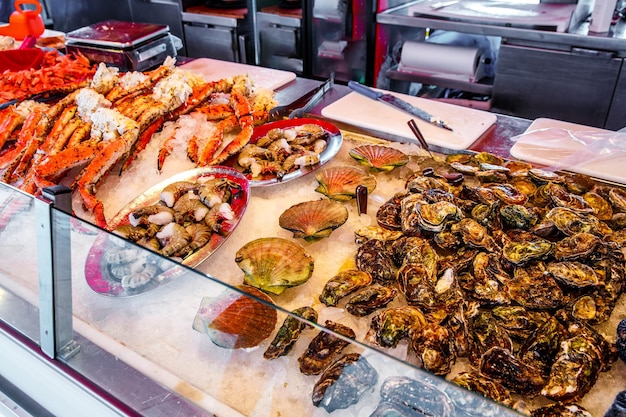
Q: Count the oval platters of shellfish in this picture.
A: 2